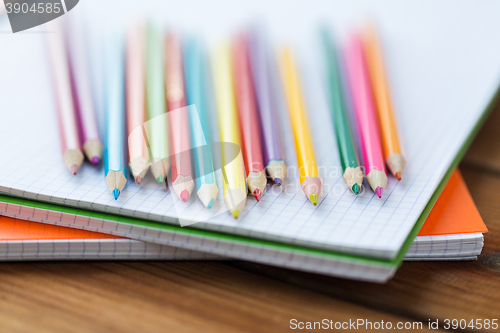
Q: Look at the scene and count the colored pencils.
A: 14